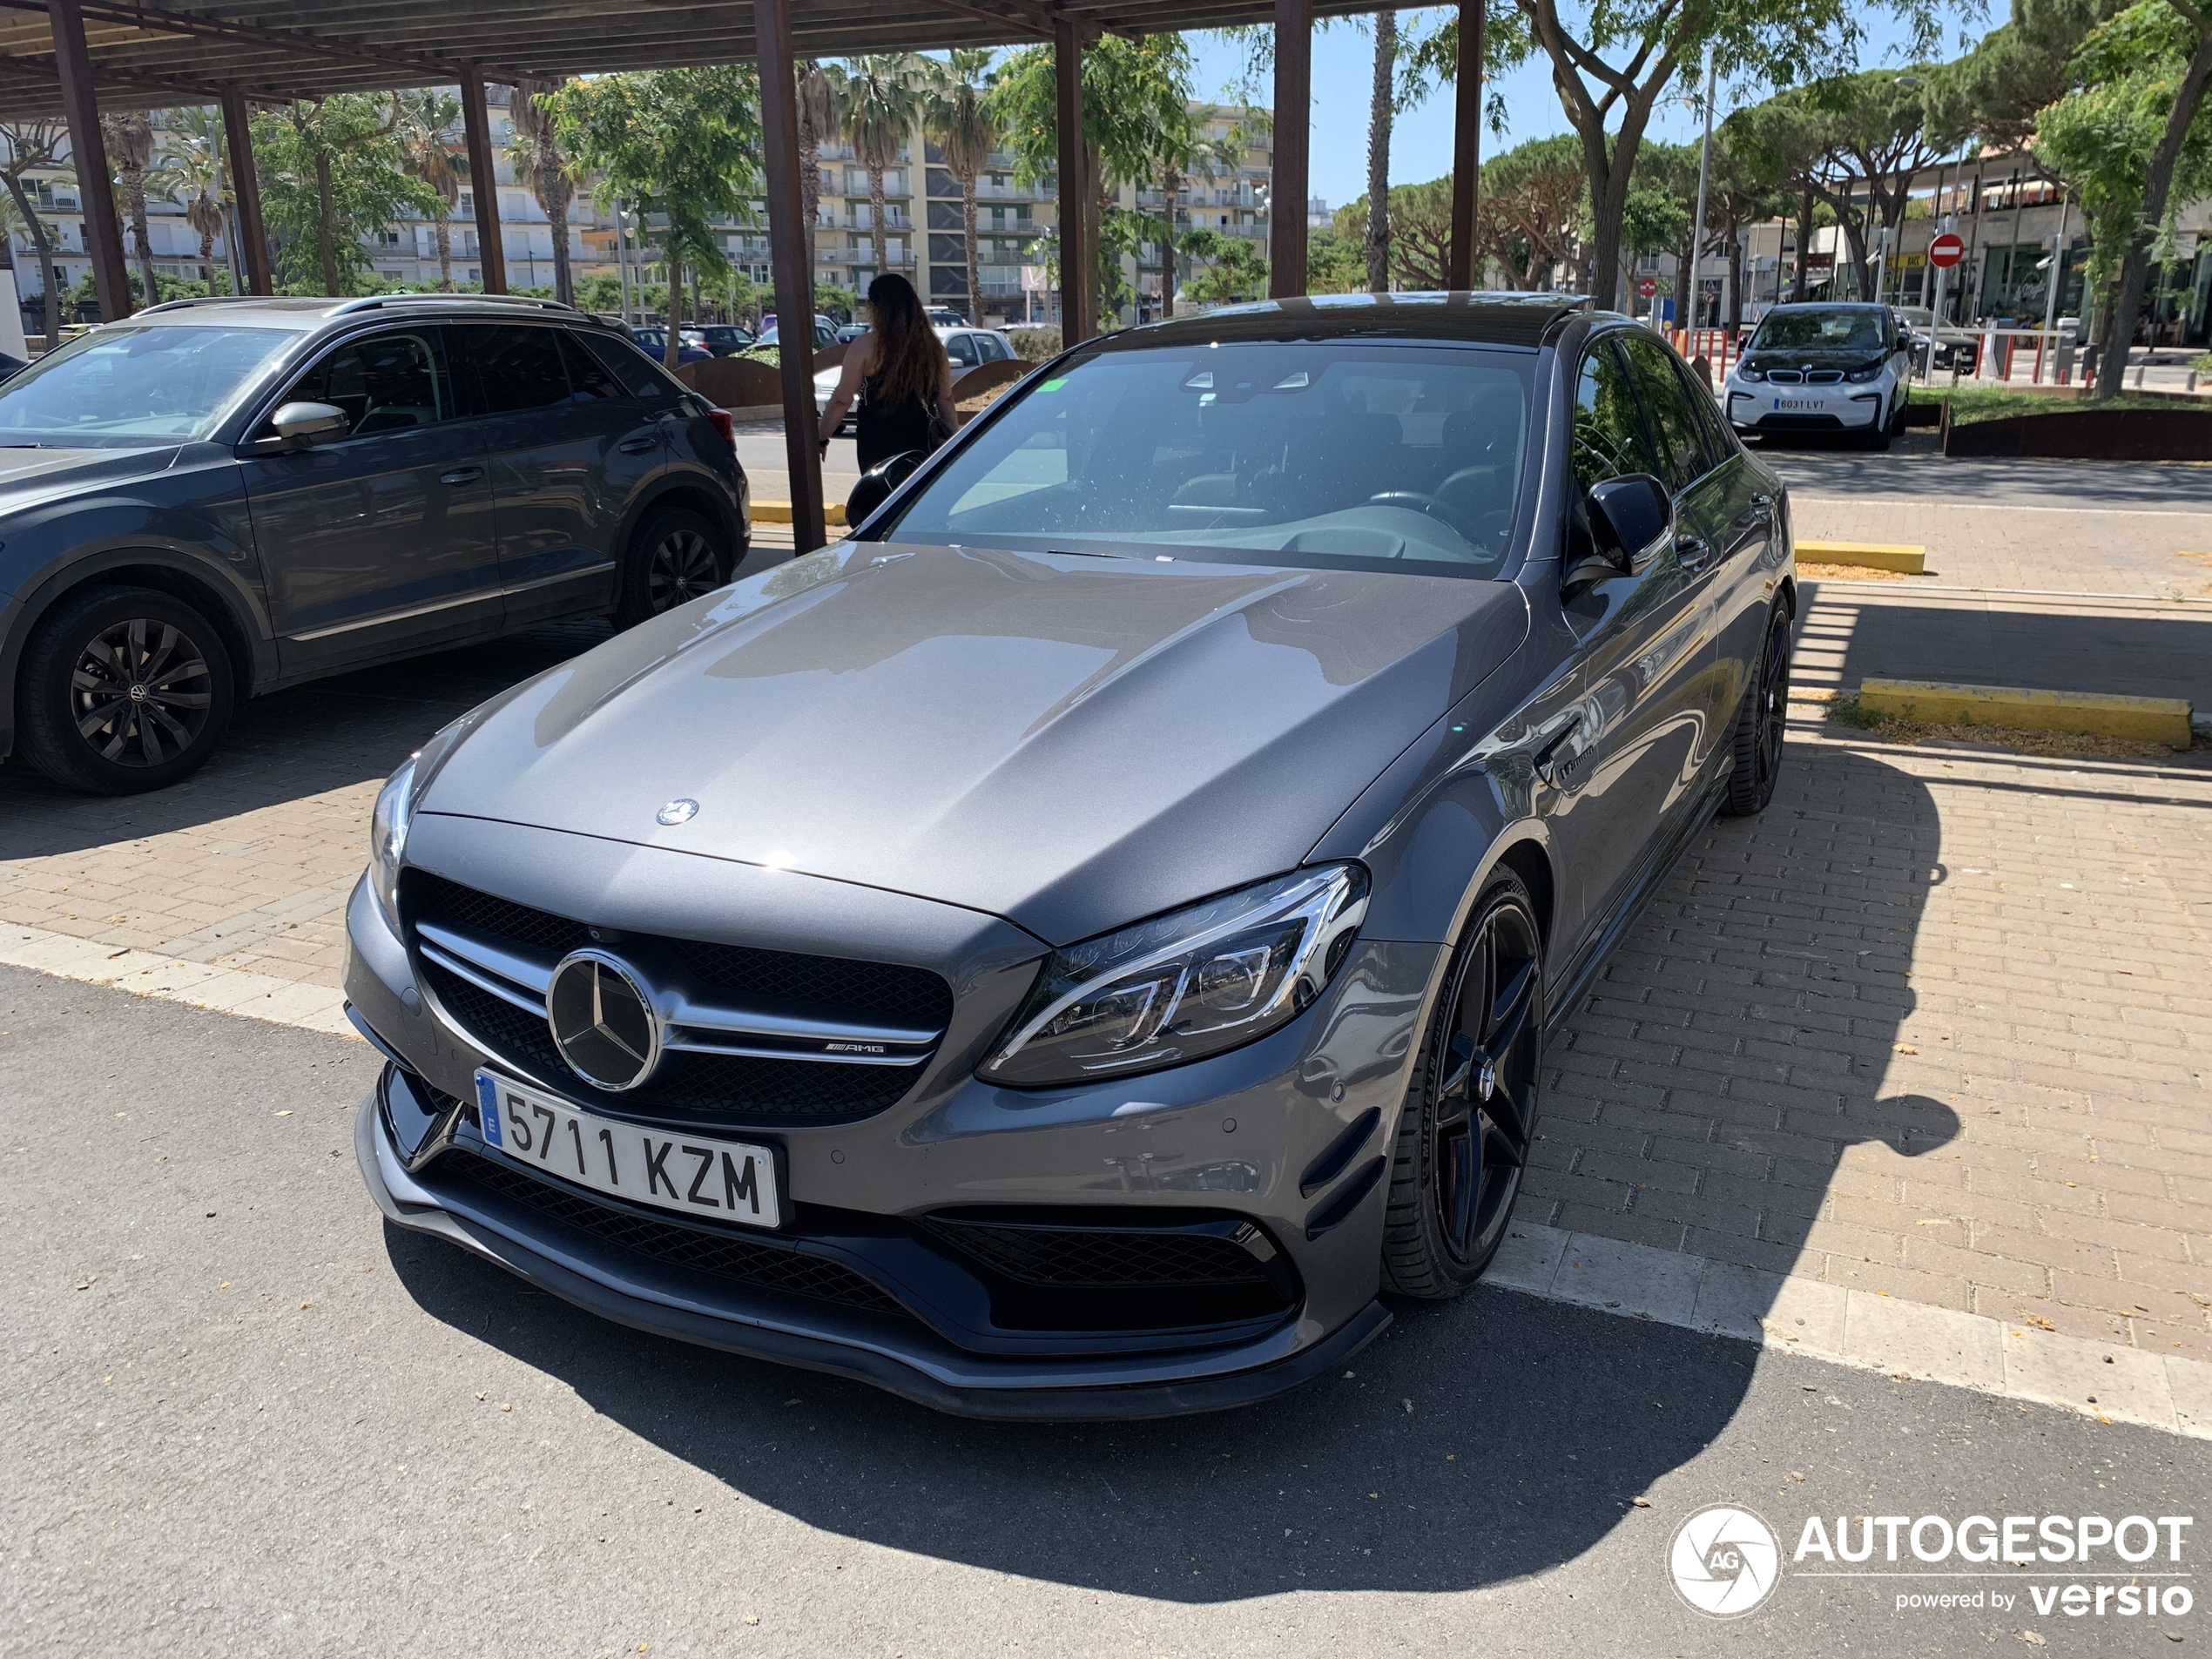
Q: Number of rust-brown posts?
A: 7